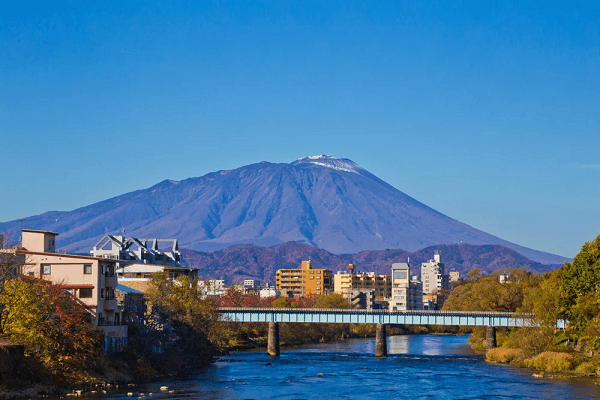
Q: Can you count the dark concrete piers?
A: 3